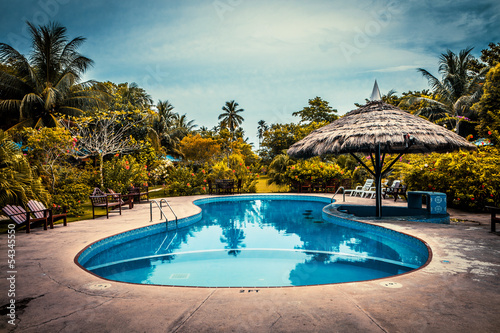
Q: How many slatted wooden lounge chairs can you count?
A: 2